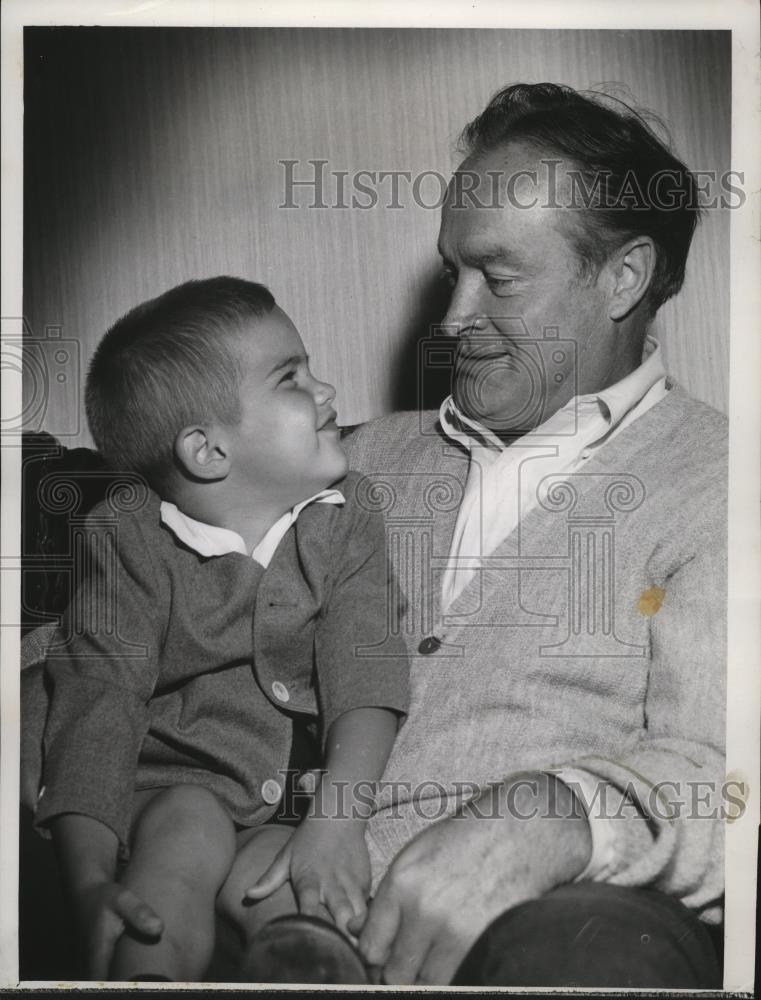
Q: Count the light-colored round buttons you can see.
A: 2